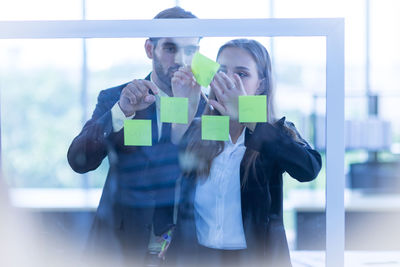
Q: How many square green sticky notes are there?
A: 5